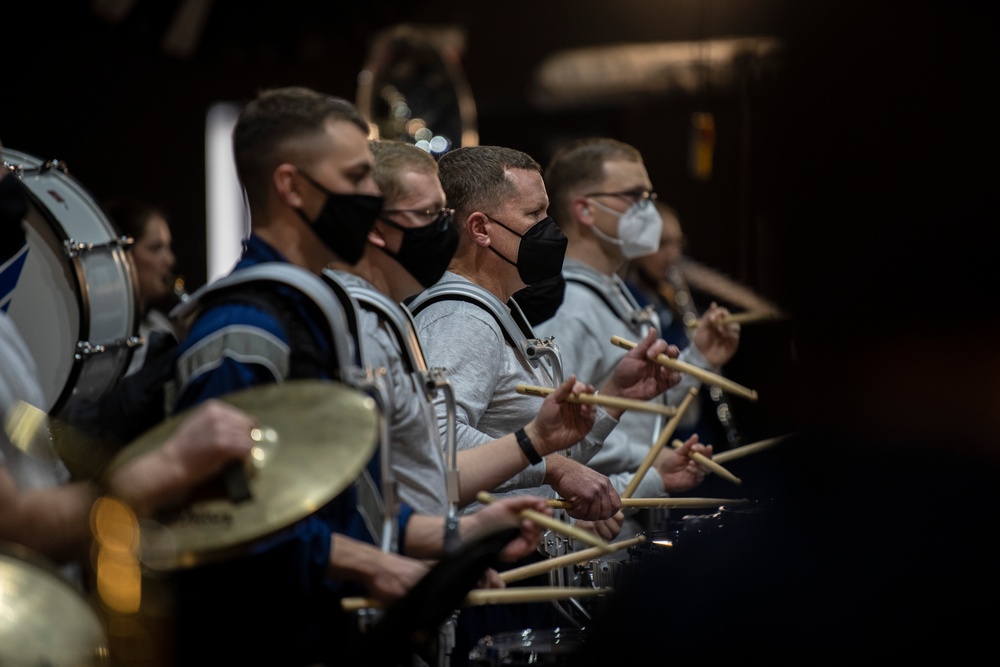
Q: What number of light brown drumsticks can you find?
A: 10